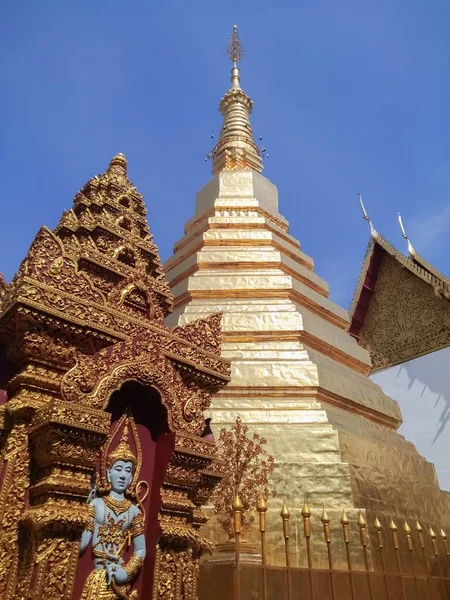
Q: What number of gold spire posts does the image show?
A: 13